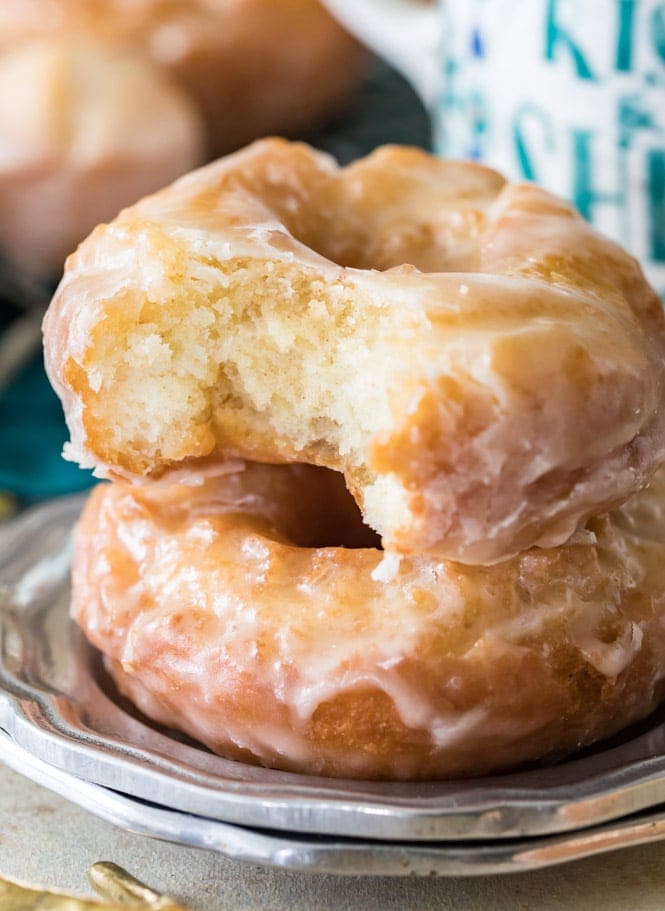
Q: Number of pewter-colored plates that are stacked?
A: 2